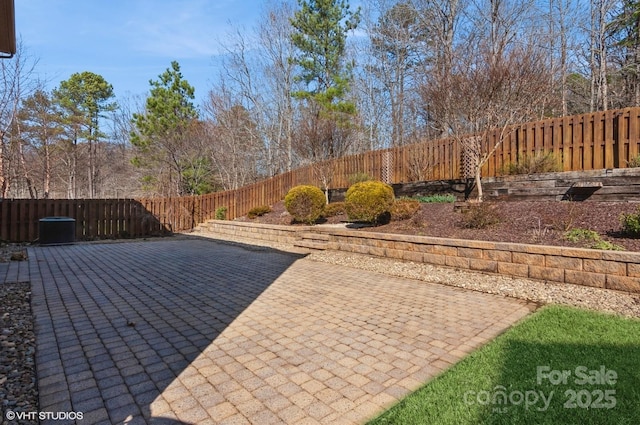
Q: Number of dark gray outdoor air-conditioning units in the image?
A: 1